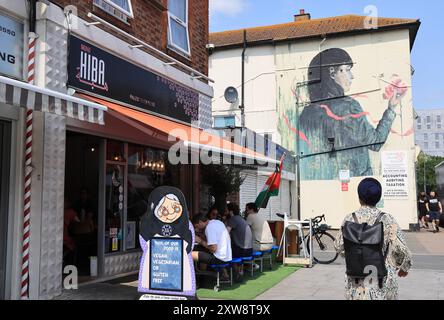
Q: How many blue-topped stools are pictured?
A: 6